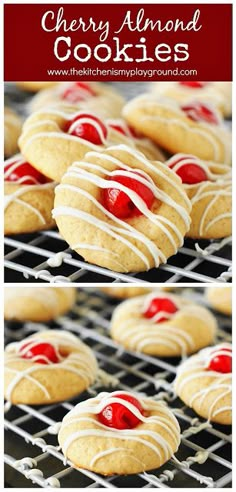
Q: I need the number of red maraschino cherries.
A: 12